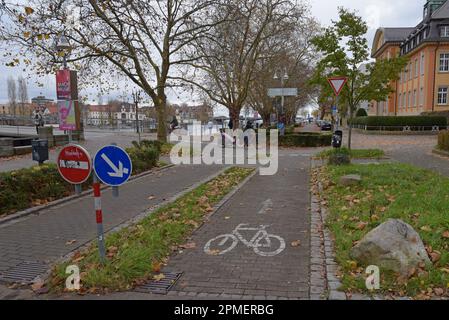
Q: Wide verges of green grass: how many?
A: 2